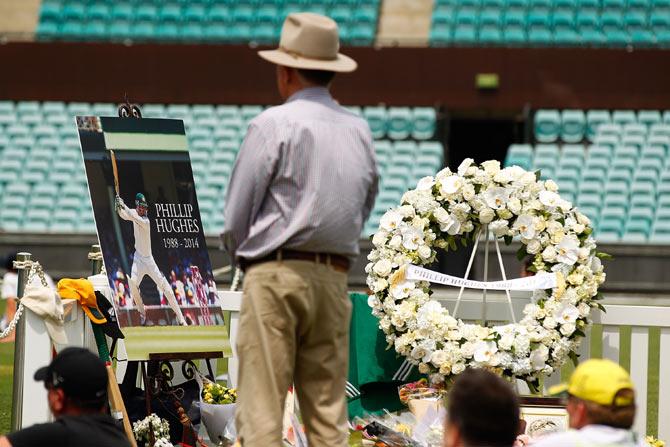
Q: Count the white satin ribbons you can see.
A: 1